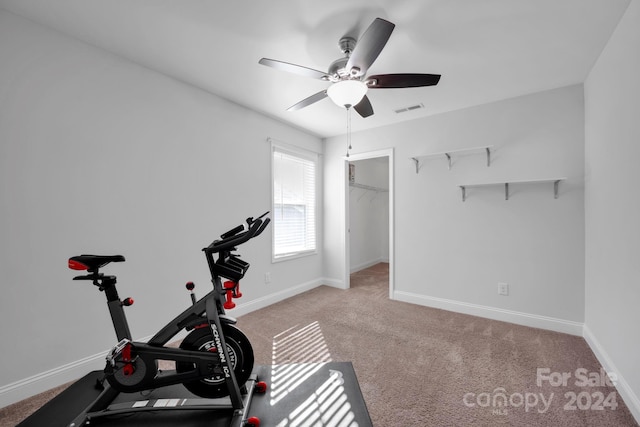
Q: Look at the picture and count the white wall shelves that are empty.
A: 2